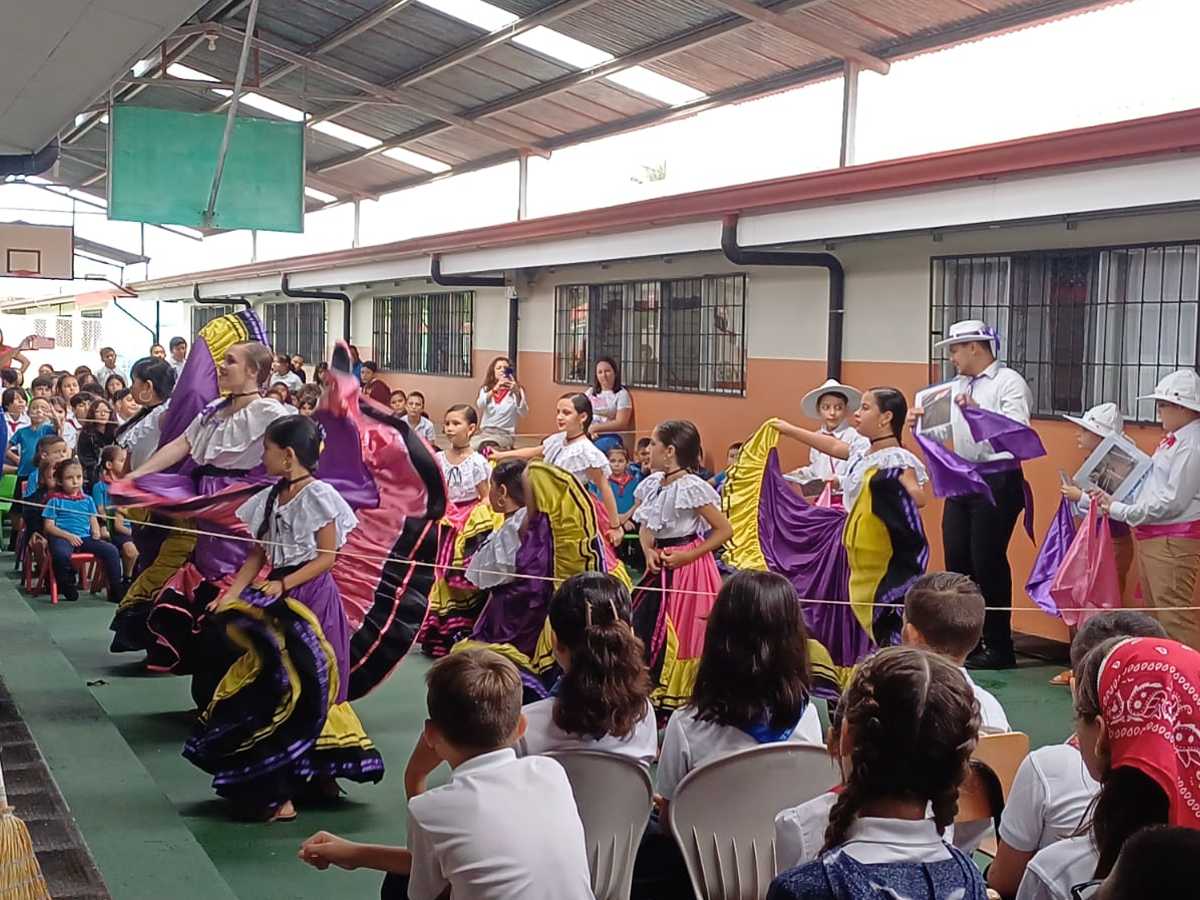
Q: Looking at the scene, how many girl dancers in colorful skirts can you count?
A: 8